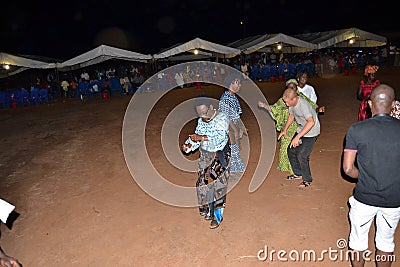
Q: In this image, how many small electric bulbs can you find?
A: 4